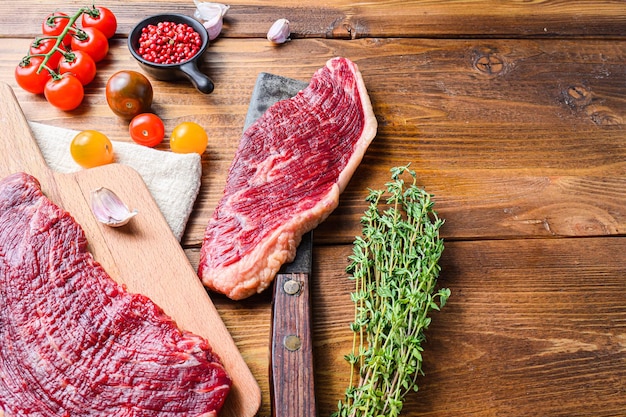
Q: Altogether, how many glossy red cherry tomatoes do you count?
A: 8